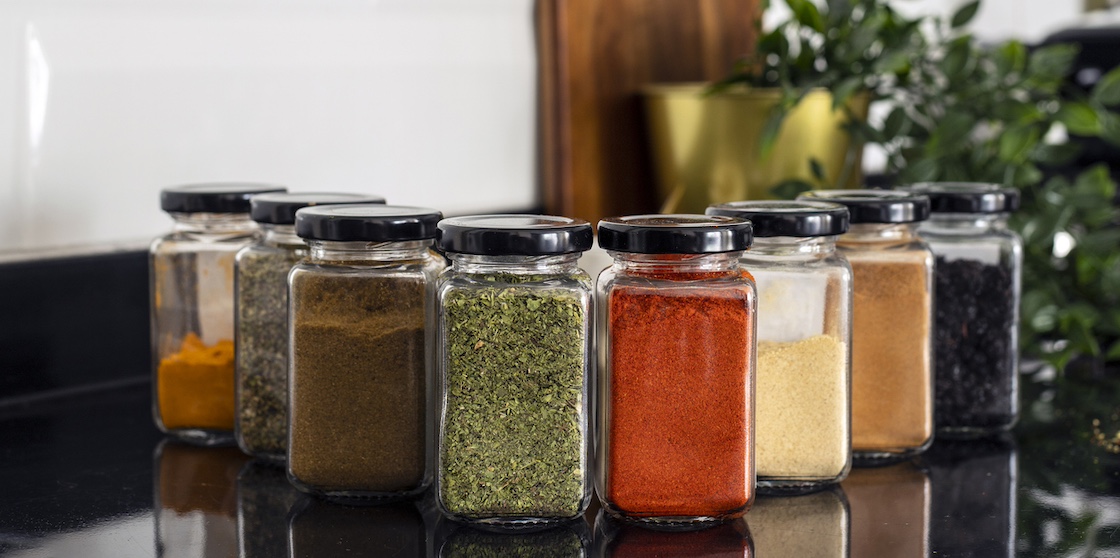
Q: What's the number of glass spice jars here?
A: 8